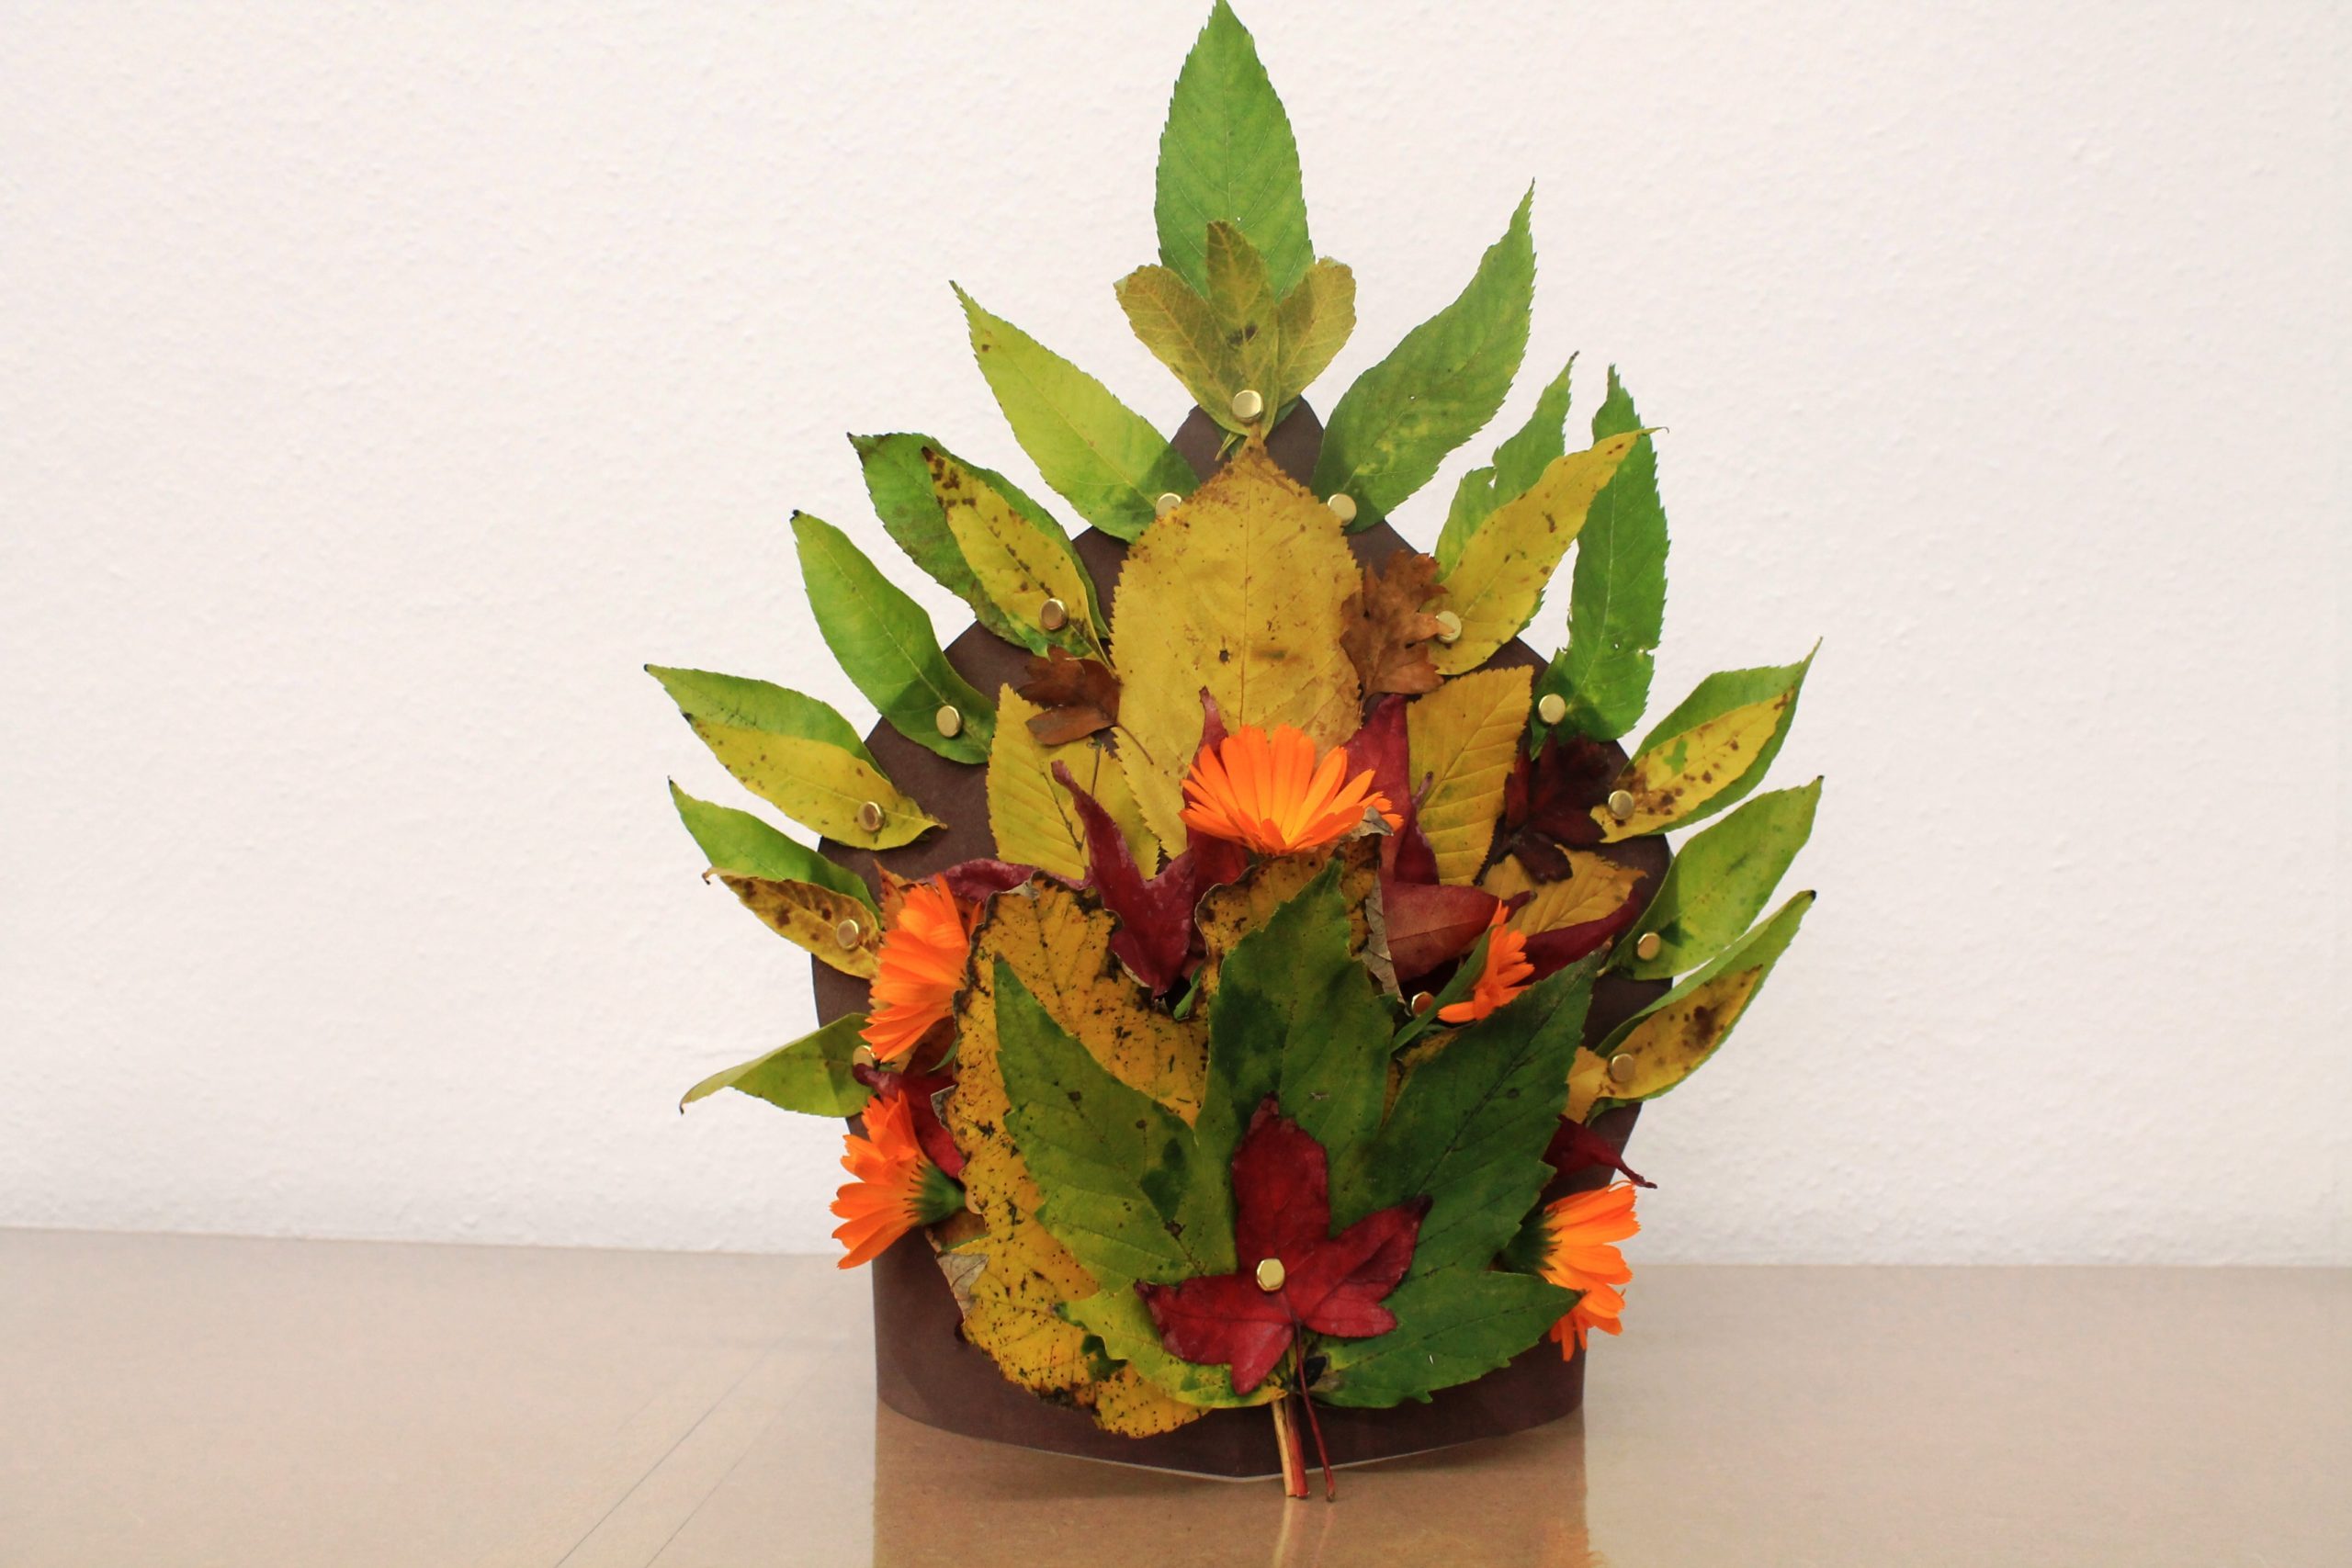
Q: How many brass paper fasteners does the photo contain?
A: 15